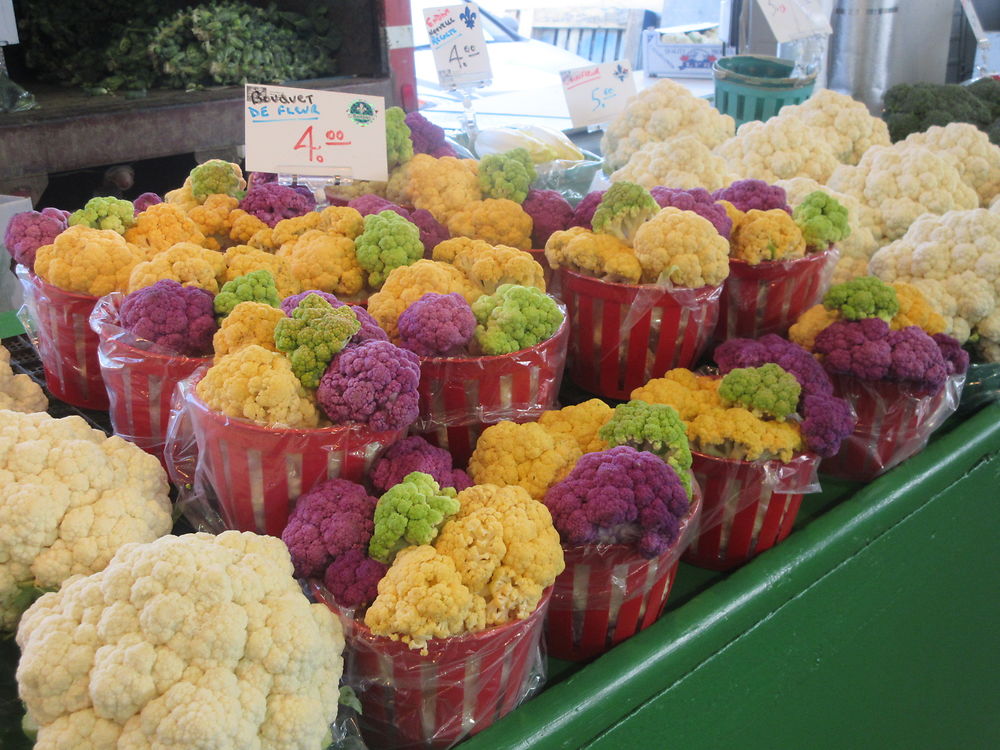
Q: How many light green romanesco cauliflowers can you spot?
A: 14